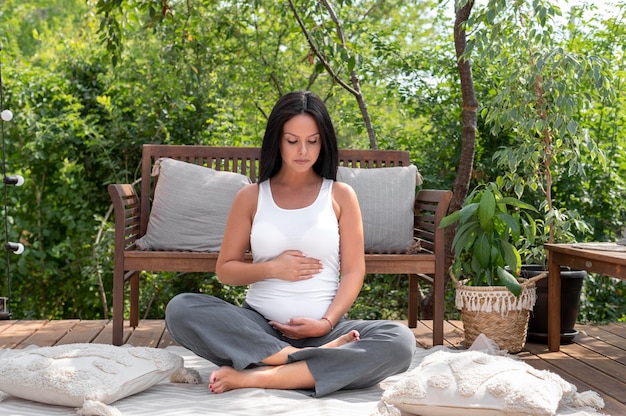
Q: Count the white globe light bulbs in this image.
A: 3